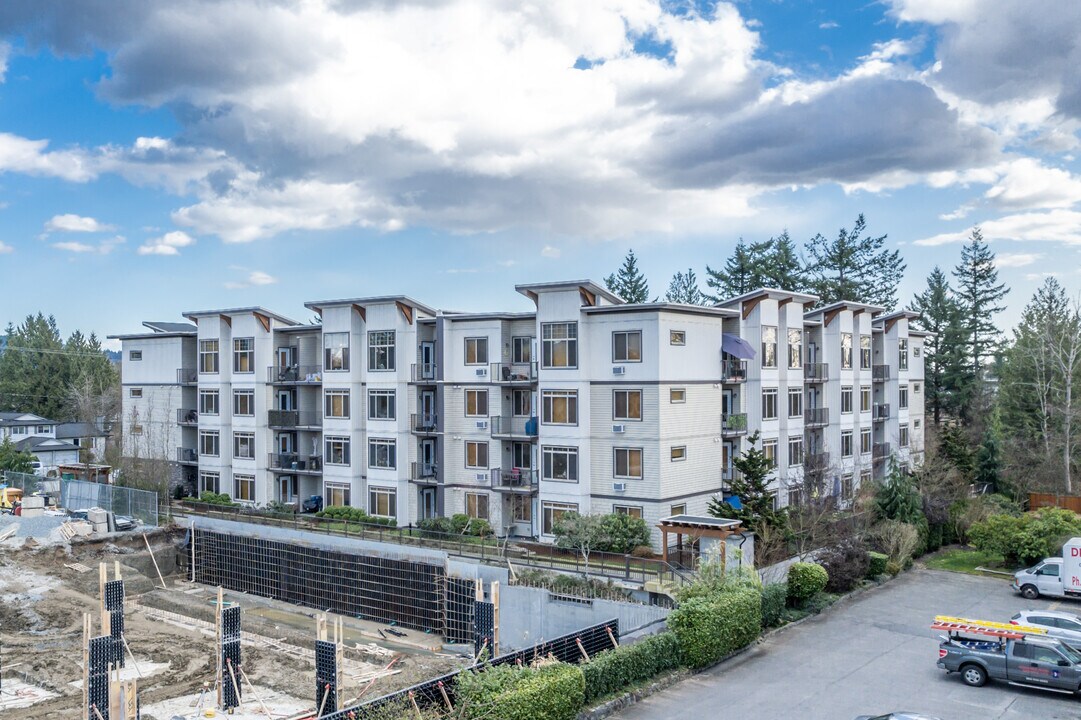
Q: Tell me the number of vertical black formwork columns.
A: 5